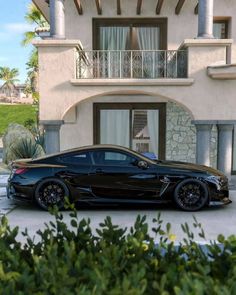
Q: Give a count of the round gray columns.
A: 5